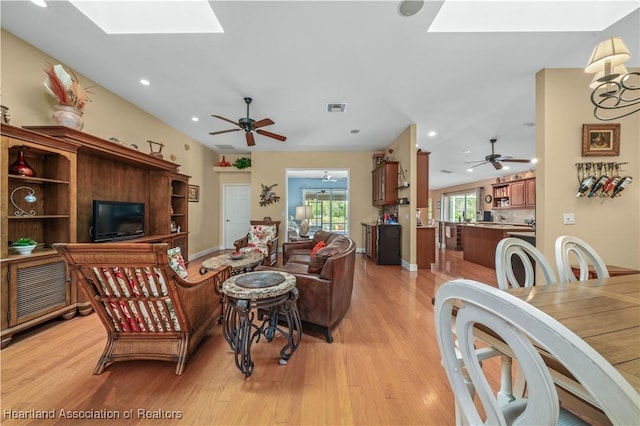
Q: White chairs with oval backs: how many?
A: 3